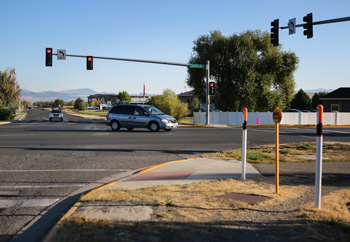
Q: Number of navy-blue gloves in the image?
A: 0